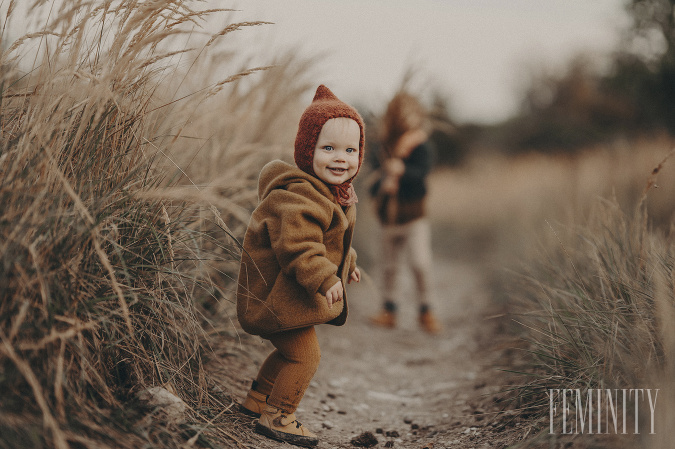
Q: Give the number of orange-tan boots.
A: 4